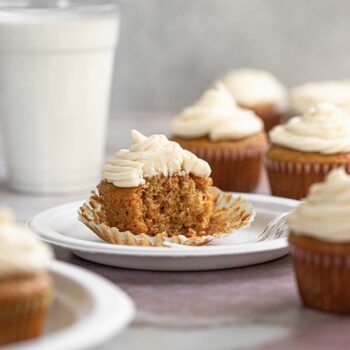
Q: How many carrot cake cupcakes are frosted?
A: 7